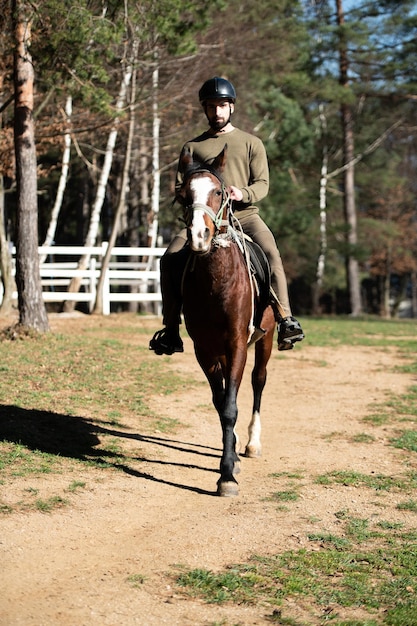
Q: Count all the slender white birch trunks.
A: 4